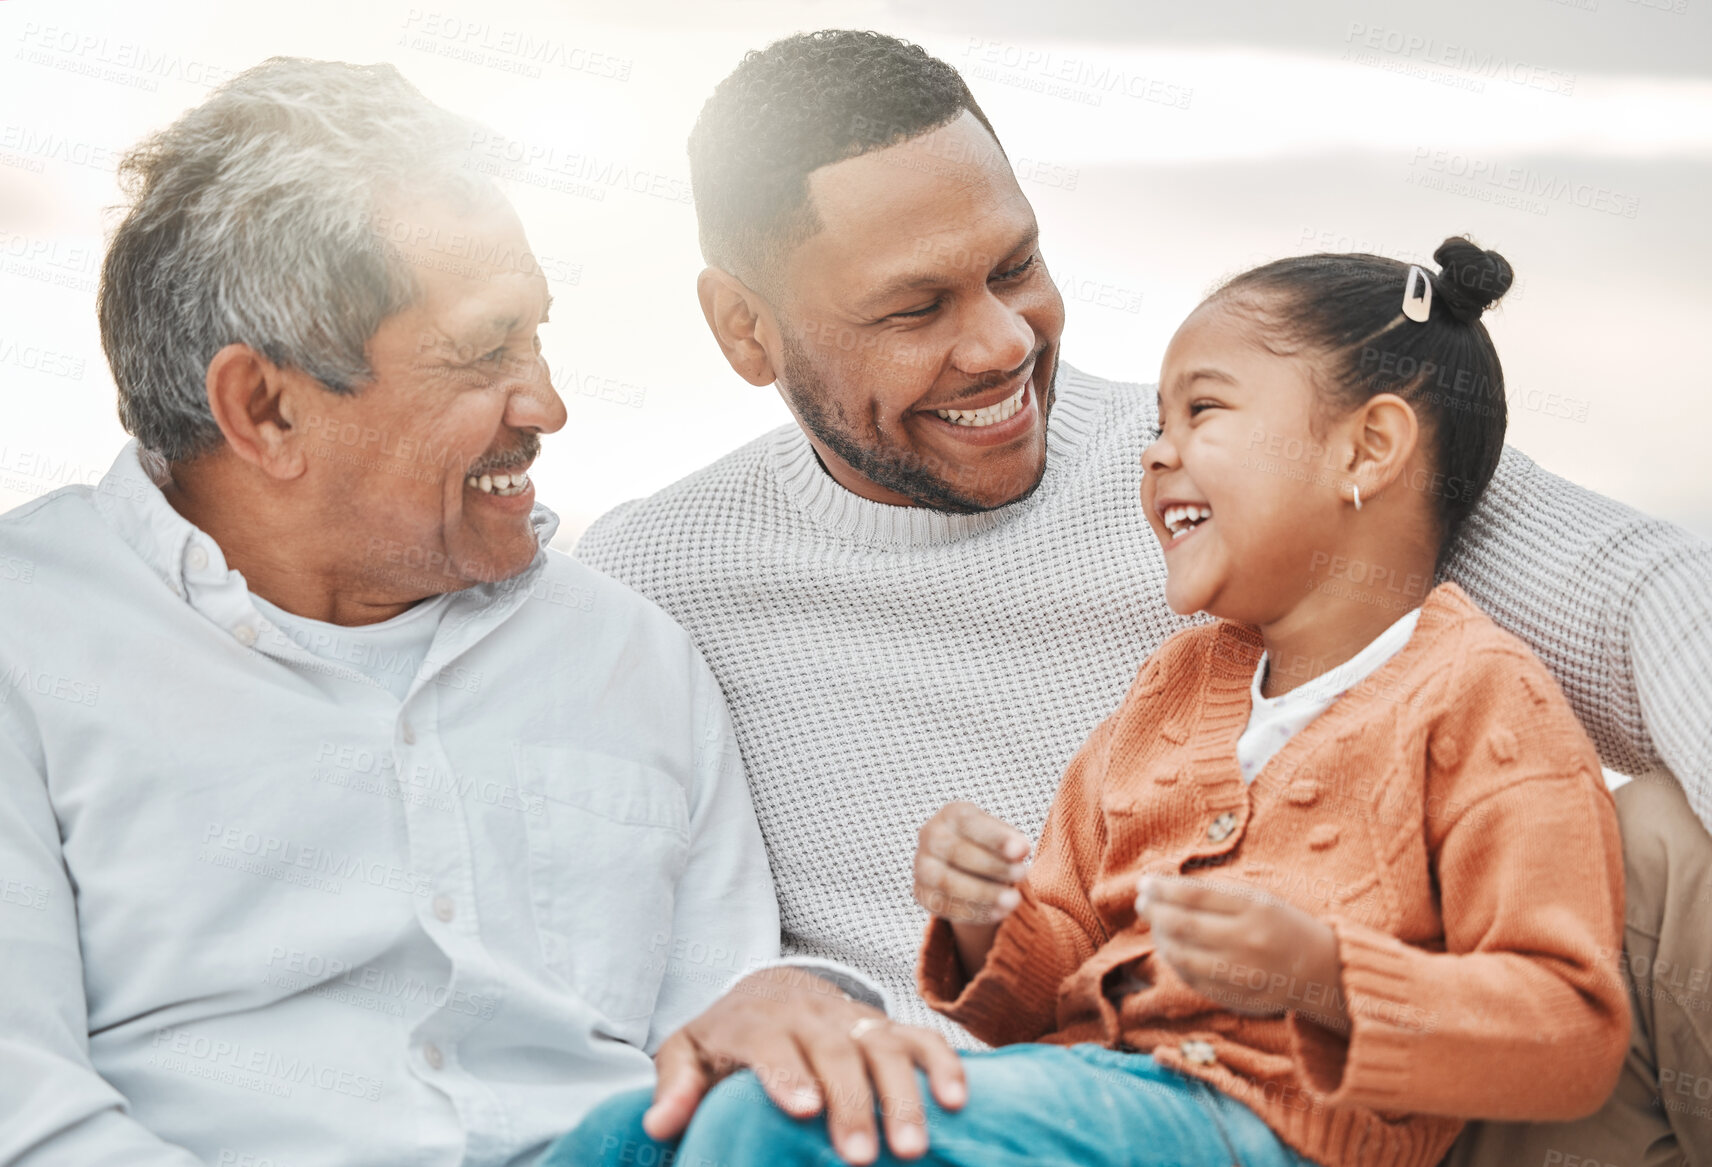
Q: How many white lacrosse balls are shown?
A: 0